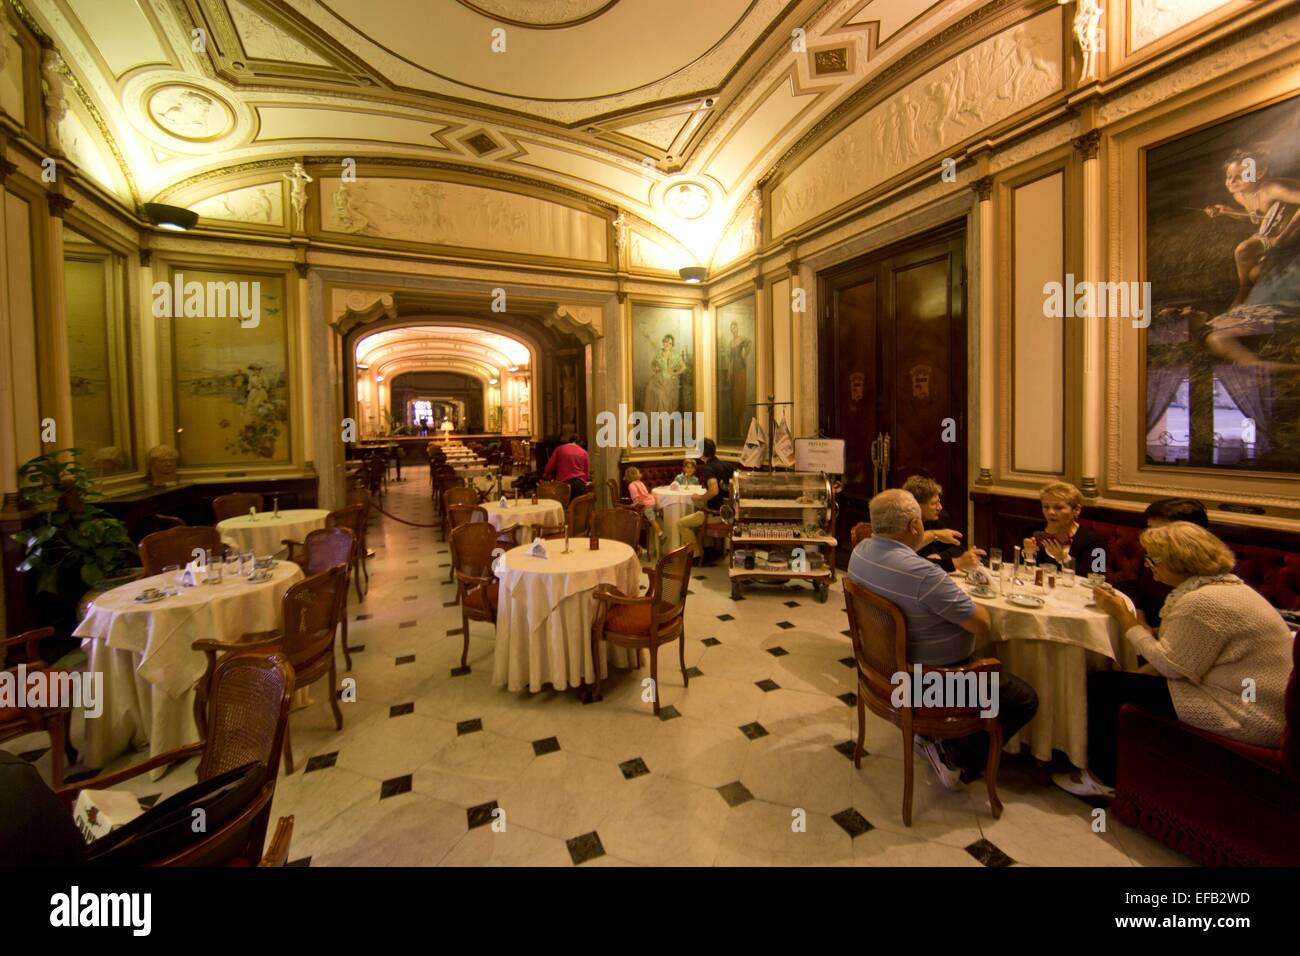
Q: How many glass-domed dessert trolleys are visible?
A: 1